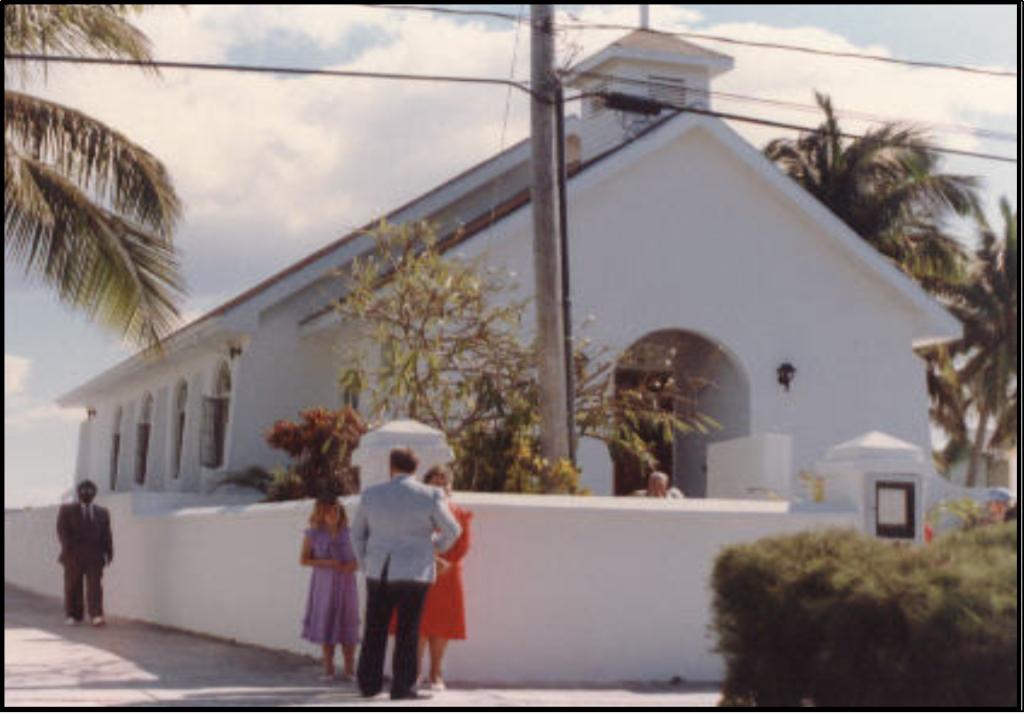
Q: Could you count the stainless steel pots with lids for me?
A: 0